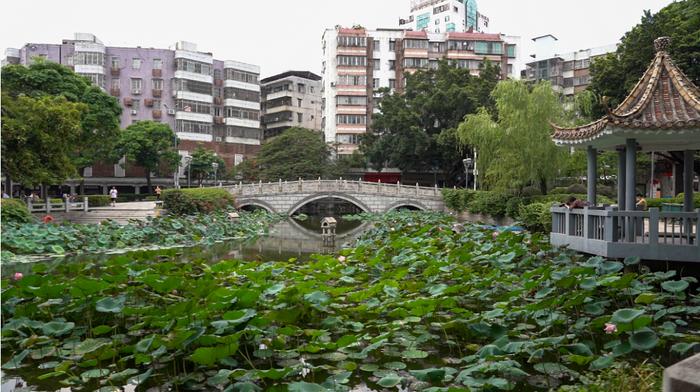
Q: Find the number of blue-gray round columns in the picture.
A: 4